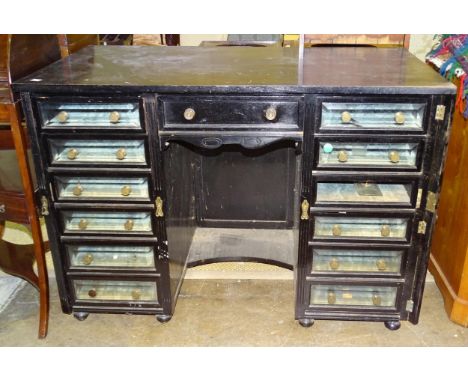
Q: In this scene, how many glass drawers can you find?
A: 12